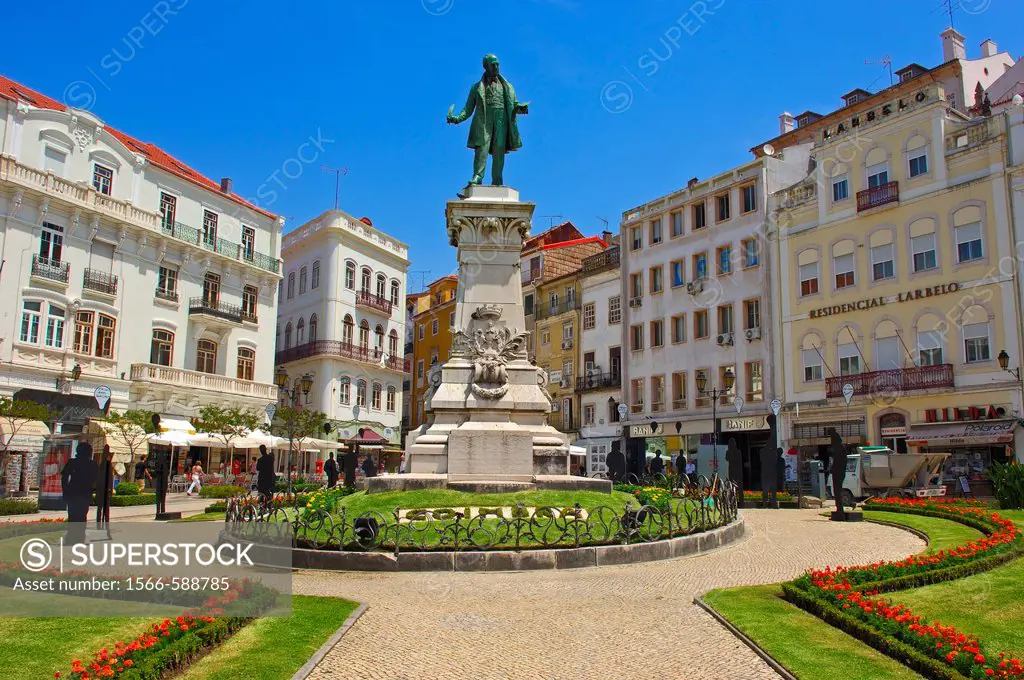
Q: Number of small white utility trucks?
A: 1